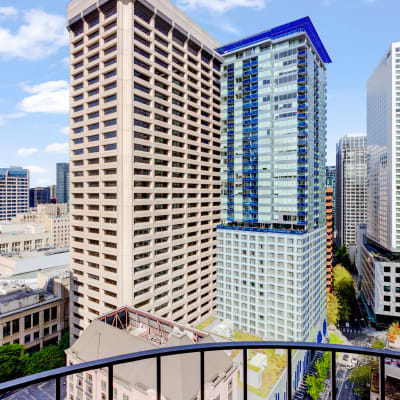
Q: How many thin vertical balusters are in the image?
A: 8